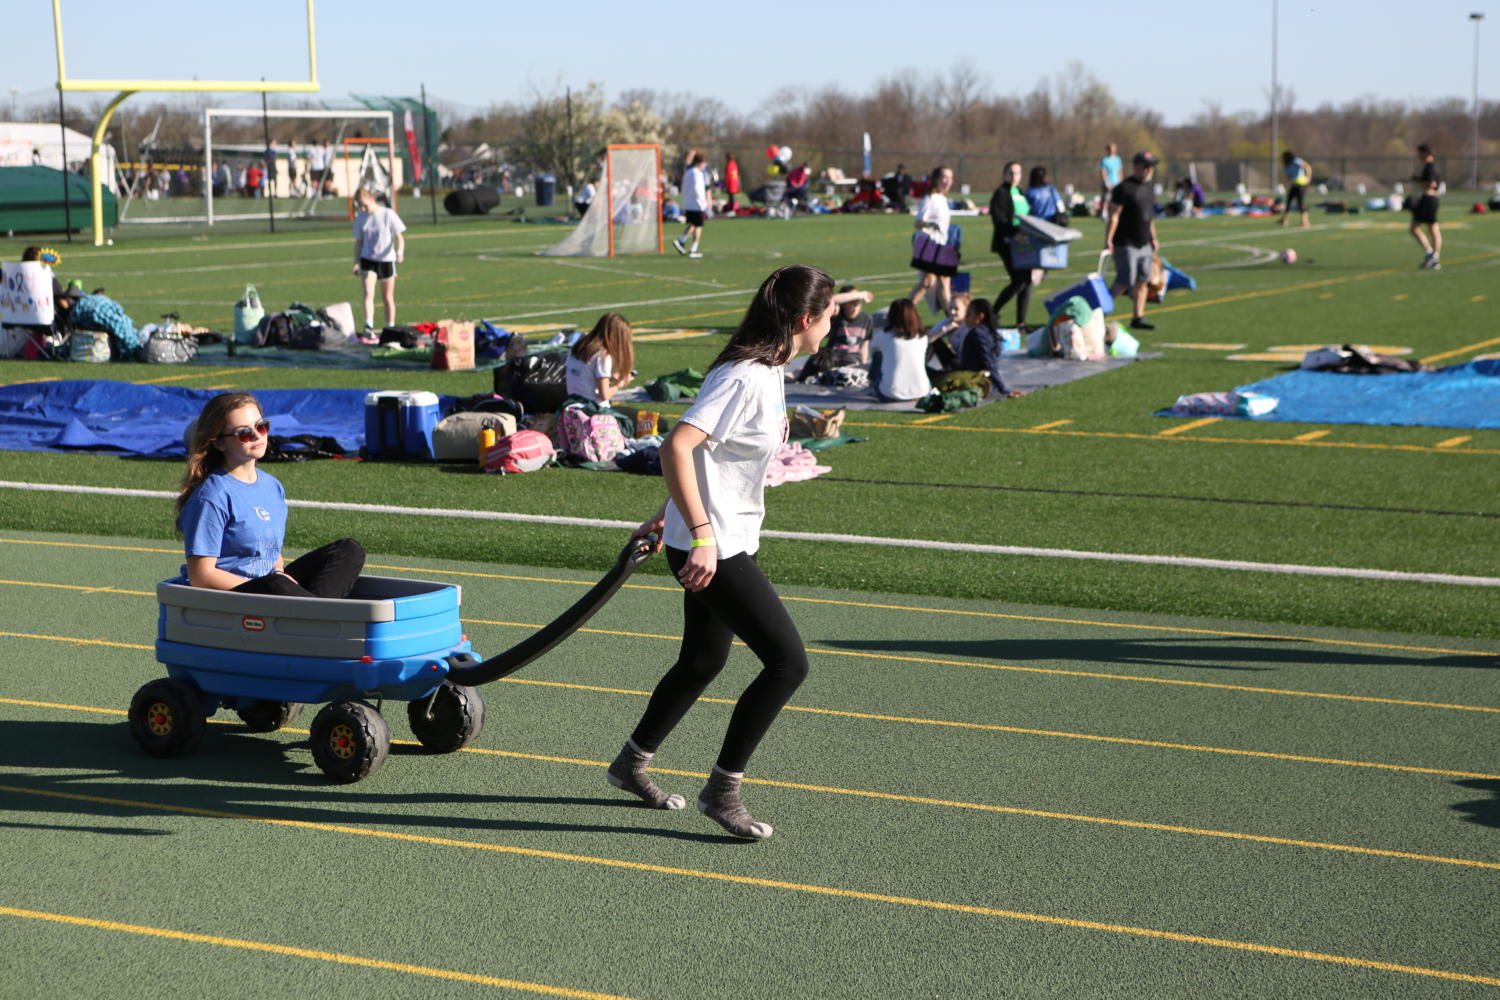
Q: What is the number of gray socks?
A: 2